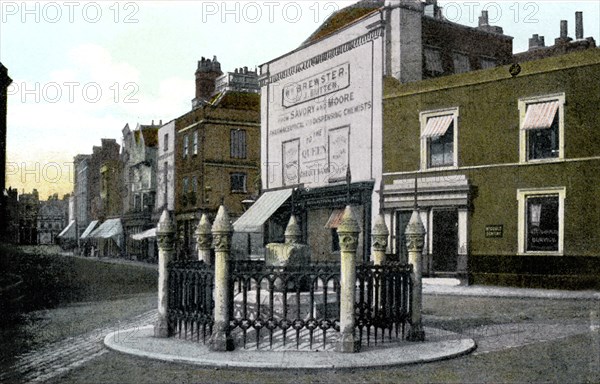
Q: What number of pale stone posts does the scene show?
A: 7